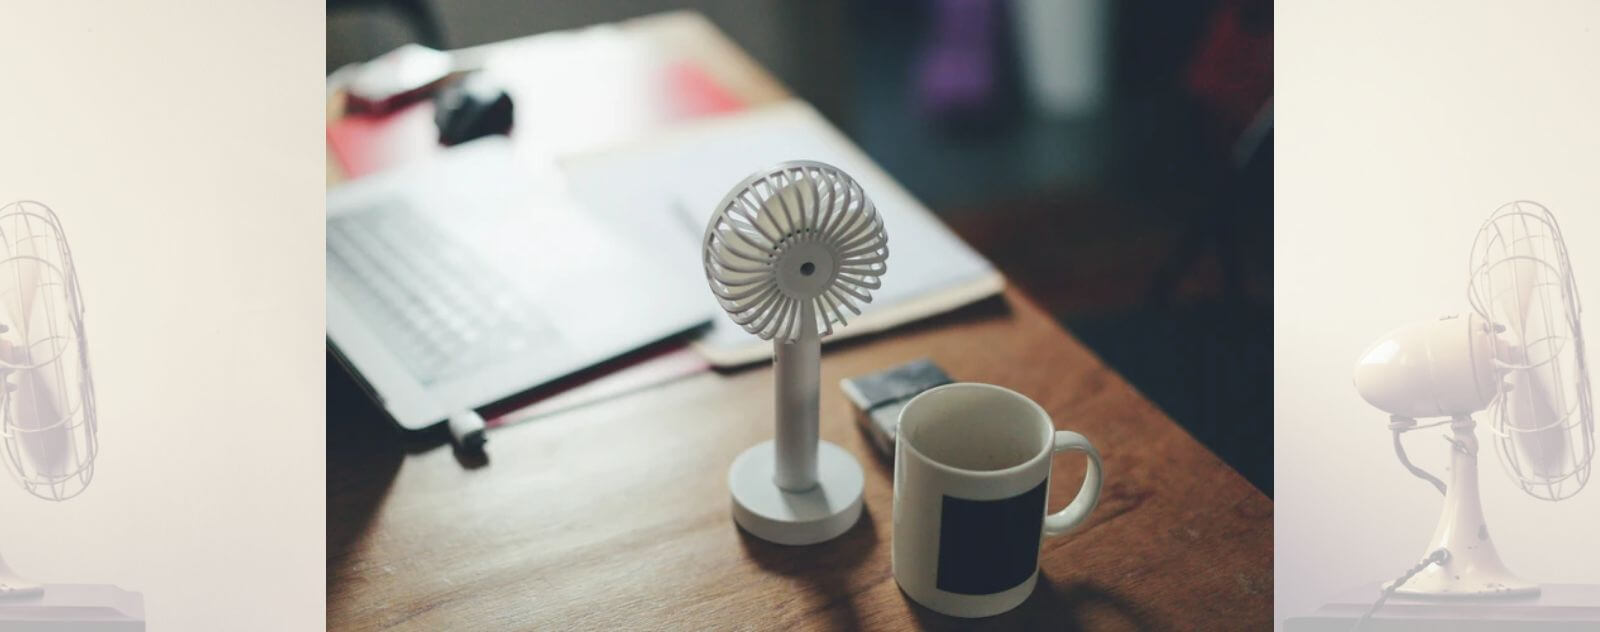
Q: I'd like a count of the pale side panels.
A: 2